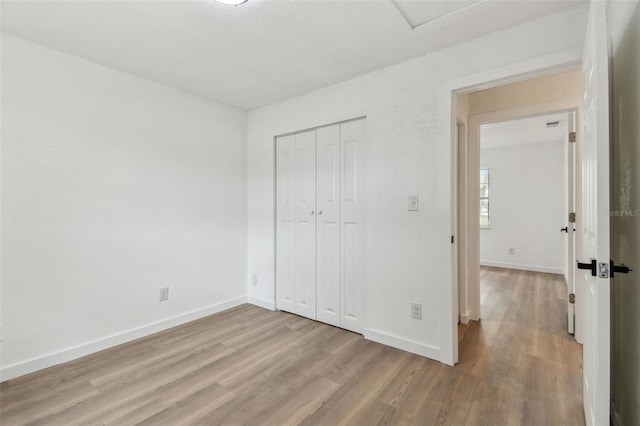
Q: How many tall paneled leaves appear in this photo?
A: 4